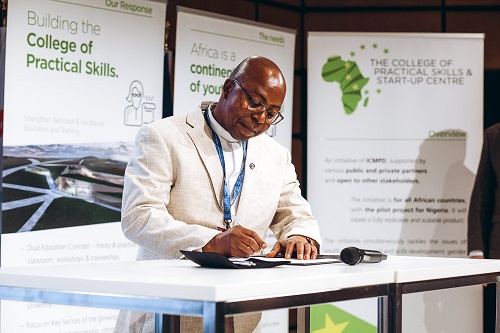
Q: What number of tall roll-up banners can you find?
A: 3